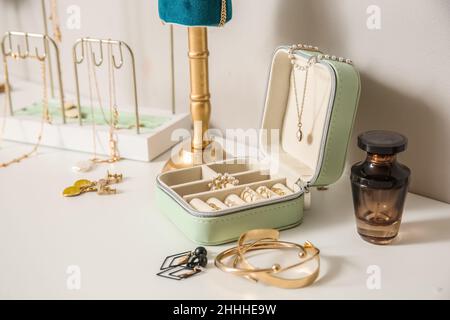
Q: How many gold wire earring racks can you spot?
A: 2